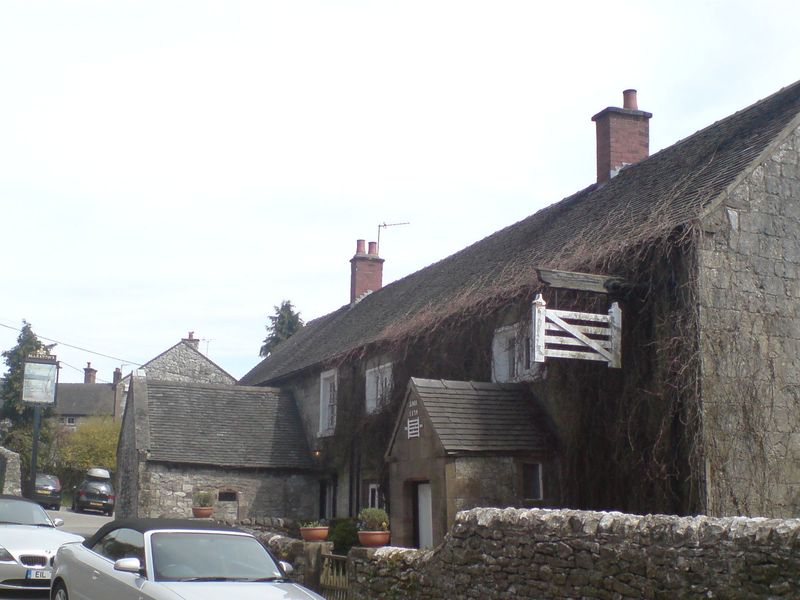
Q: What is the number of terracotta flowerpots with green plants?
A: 3